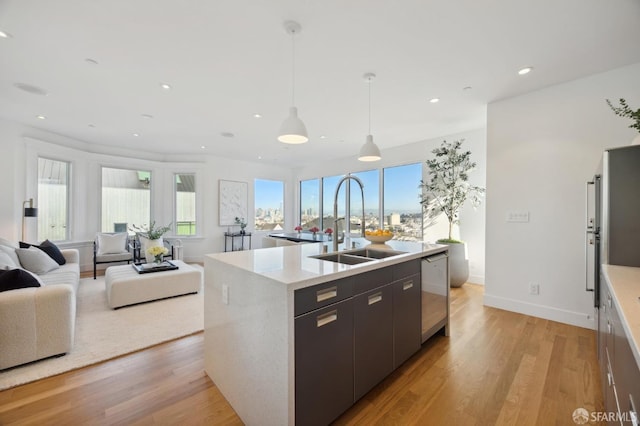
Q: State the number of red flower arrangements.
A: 3